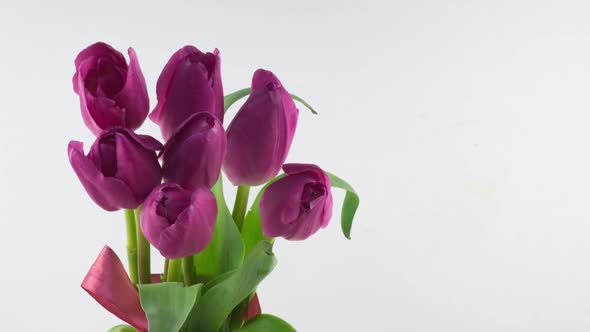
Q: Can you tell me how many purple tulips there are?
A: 7